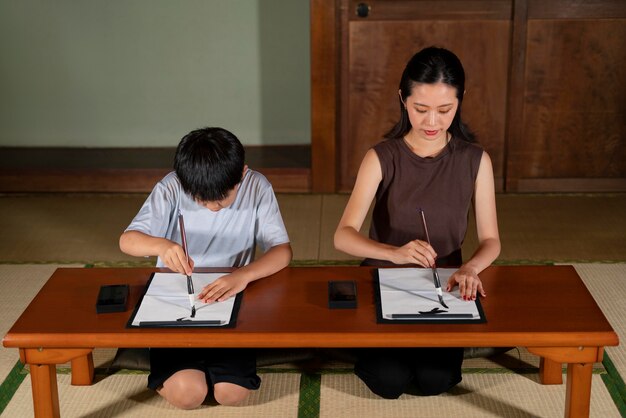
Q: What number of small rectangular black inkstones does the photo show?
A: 2